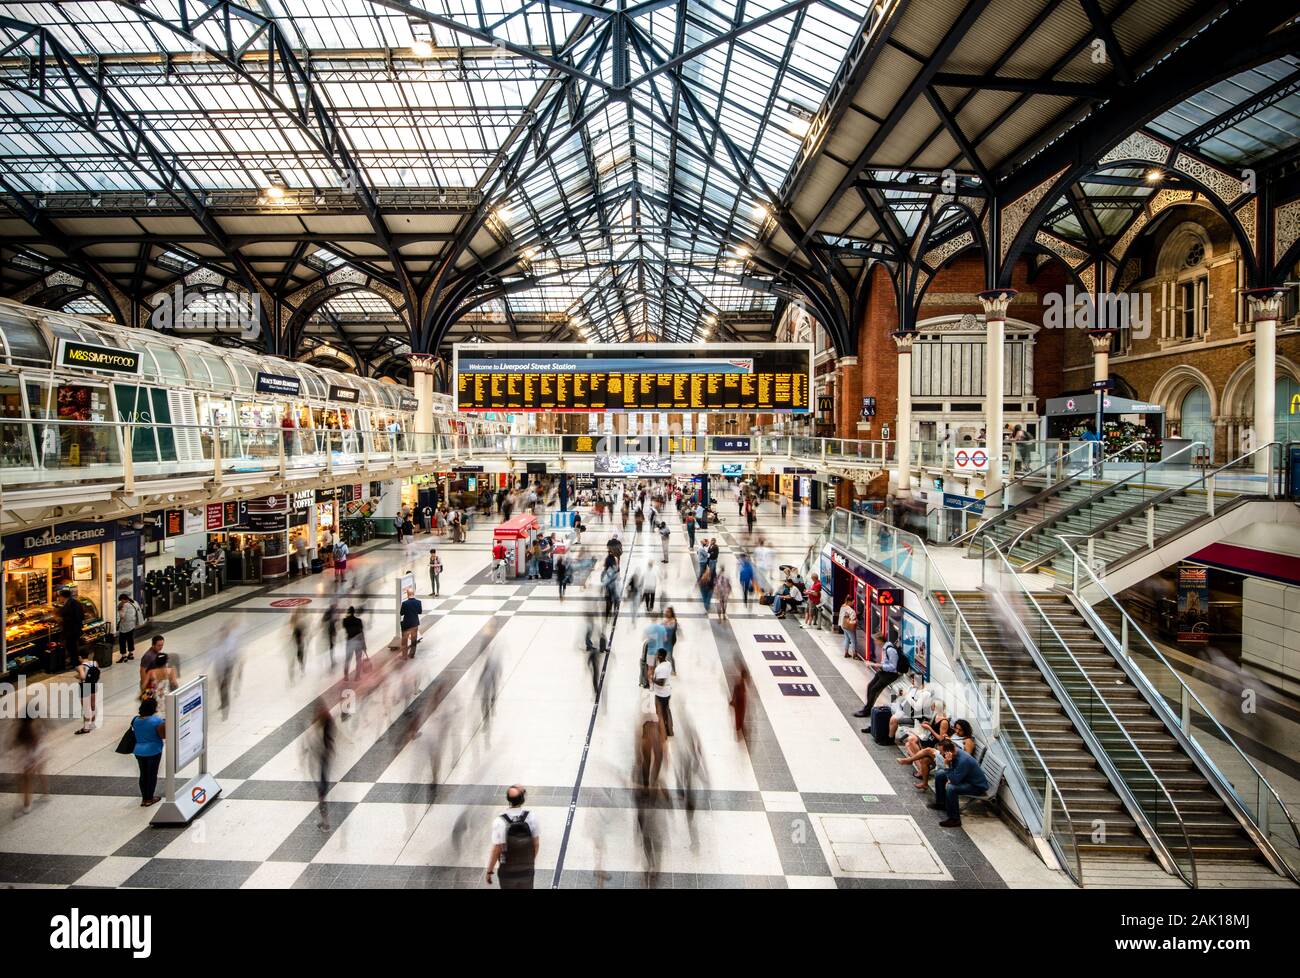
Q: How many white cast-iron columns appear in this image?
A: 5